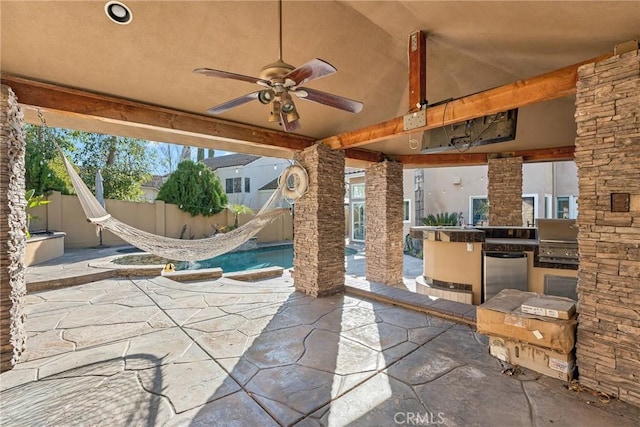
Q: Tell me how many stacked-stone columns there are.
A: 5